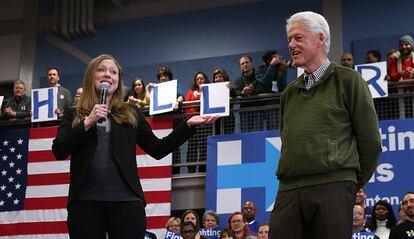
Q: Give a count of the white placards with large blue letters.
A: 4